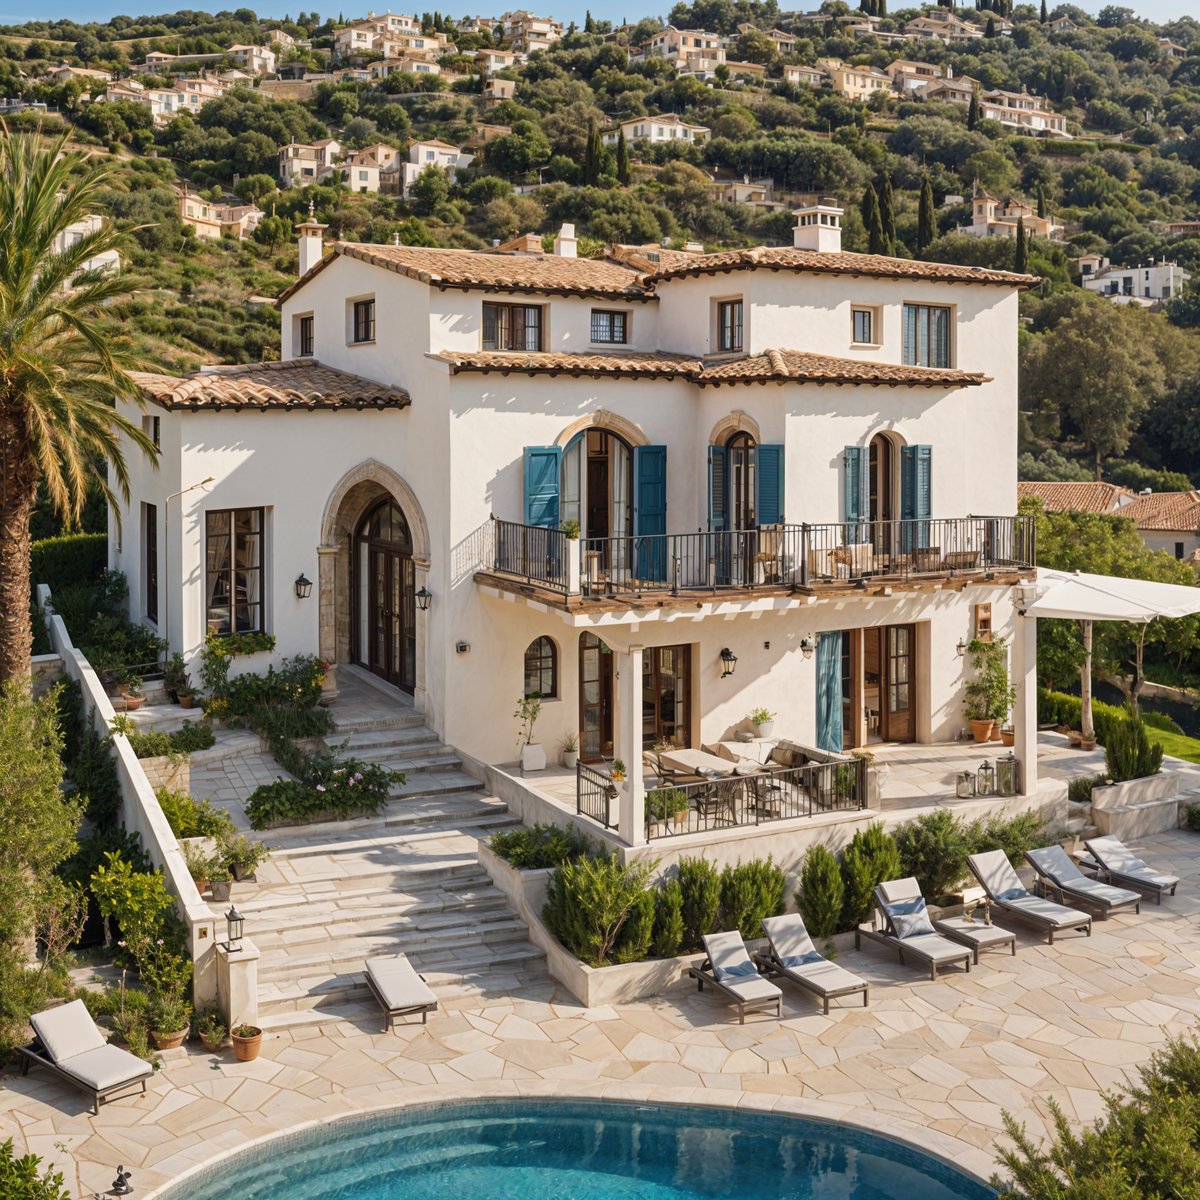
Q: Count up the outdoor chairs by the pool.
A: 8